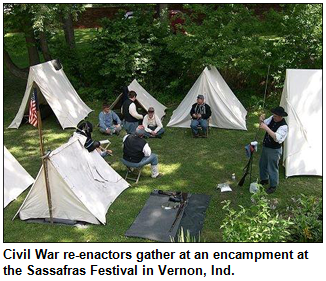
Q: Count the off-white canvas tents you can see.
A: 6